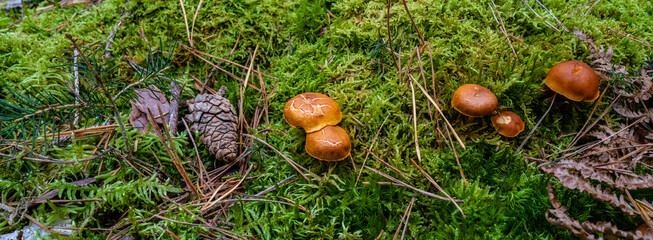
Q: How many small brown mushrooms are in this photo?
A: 5